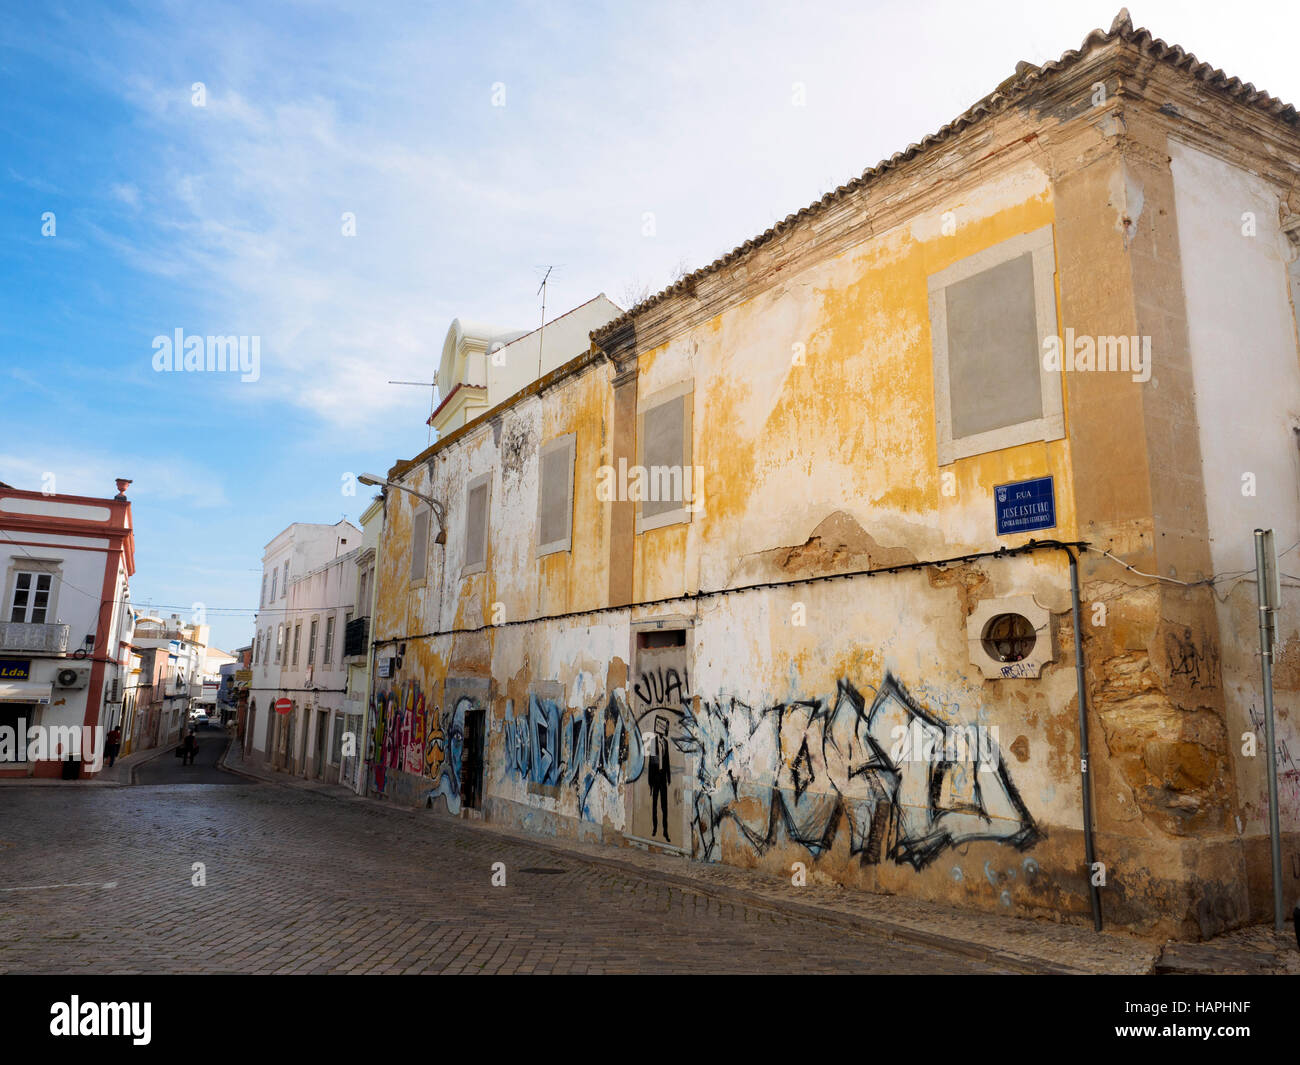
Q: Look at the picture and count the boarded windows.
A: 5